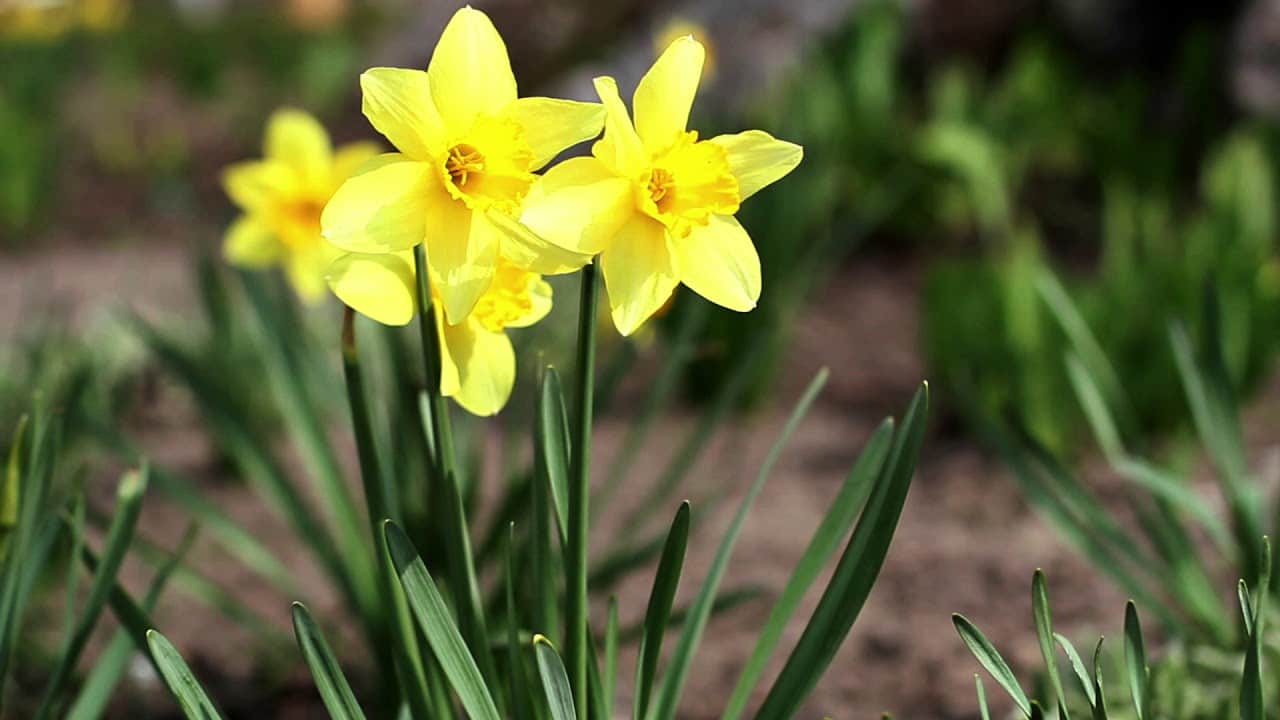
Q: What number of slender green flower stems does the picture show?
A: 3